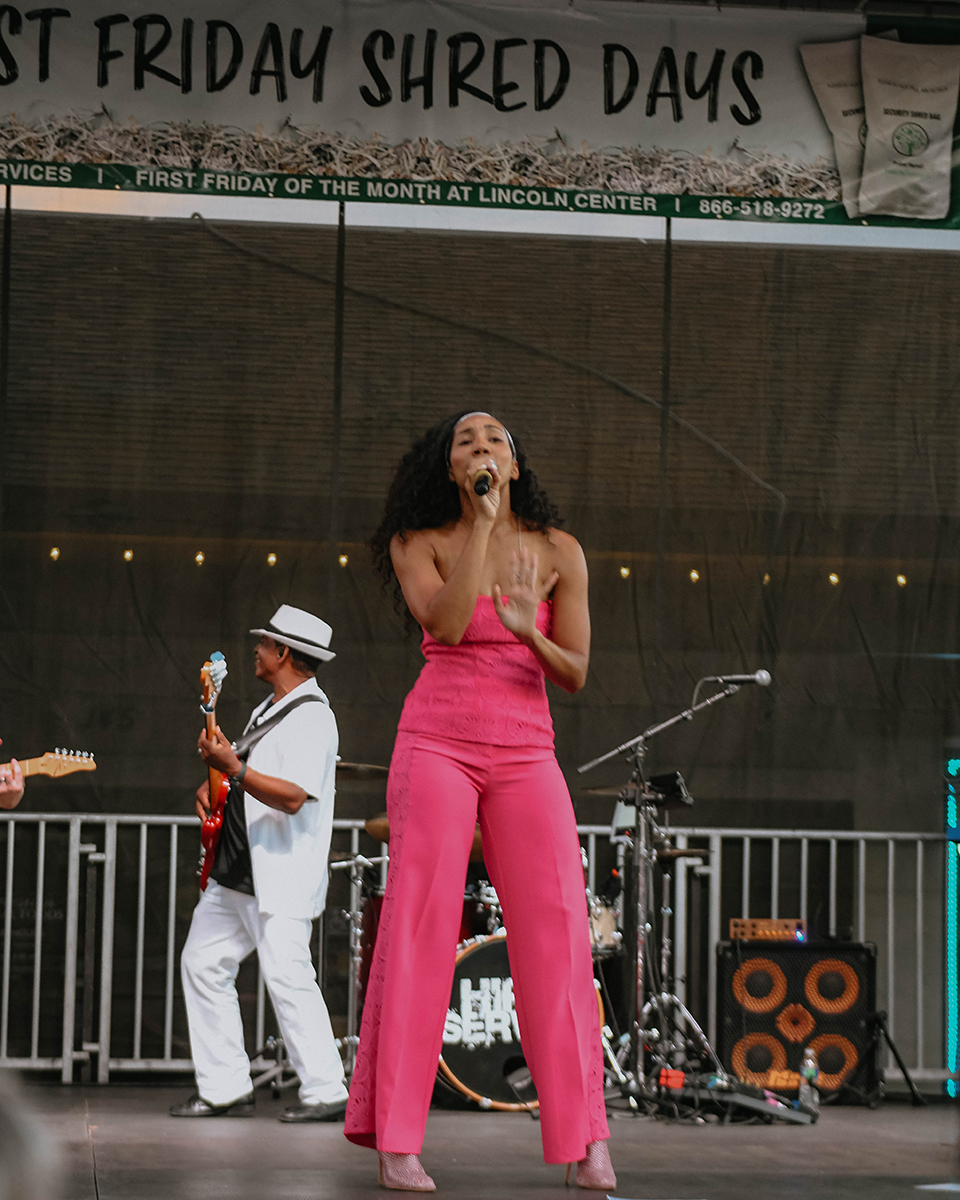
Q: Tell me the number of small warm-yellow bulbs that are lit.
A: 10